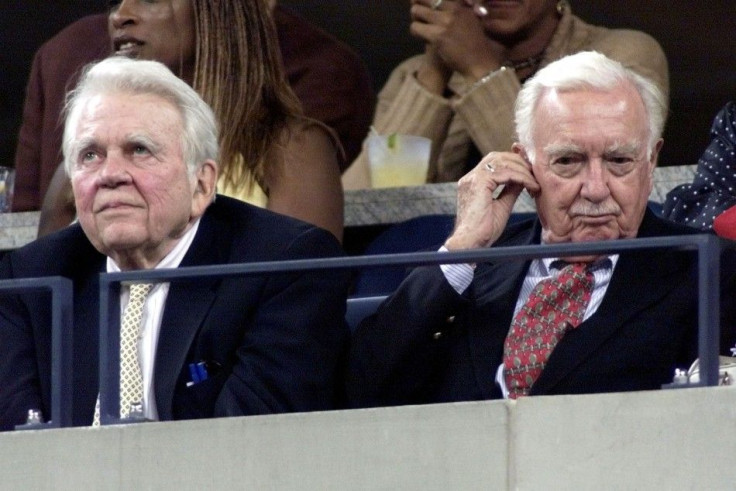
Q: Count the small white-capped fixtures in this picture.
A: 3